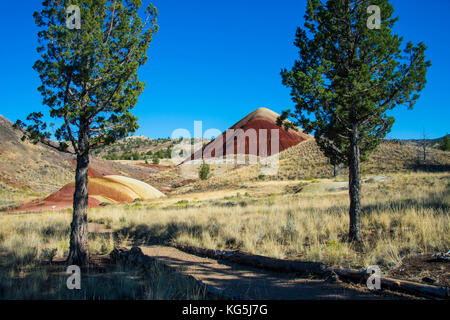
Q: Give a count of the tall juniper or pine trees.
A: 2